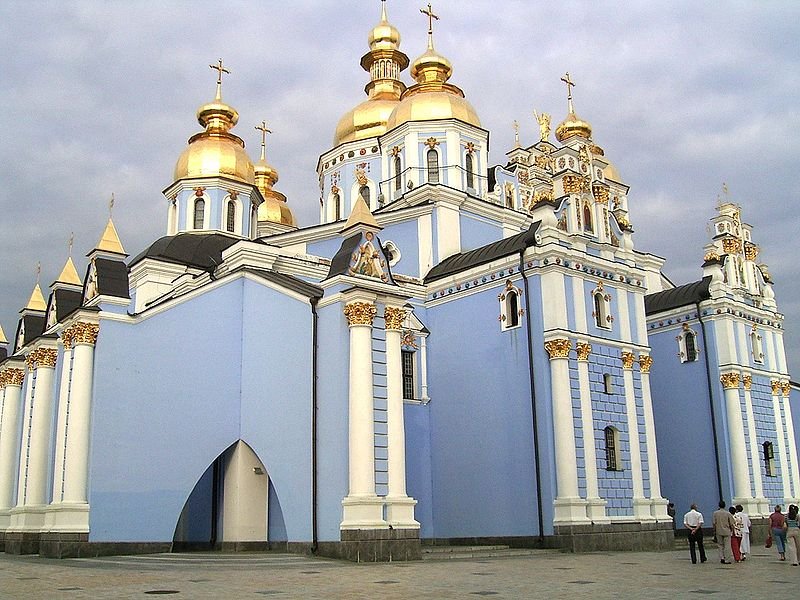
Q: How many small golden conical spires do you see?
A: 5